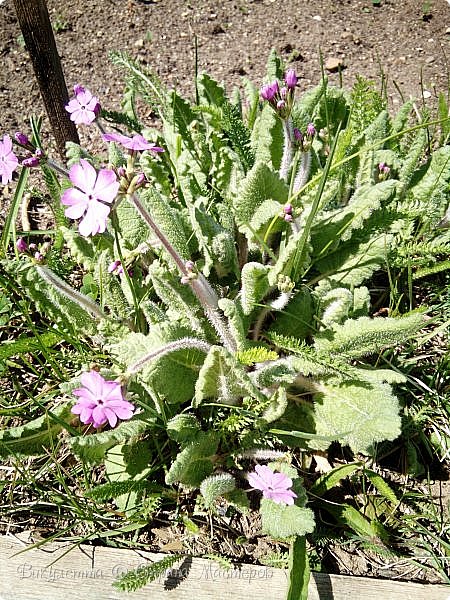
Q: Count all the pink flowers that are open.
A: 6